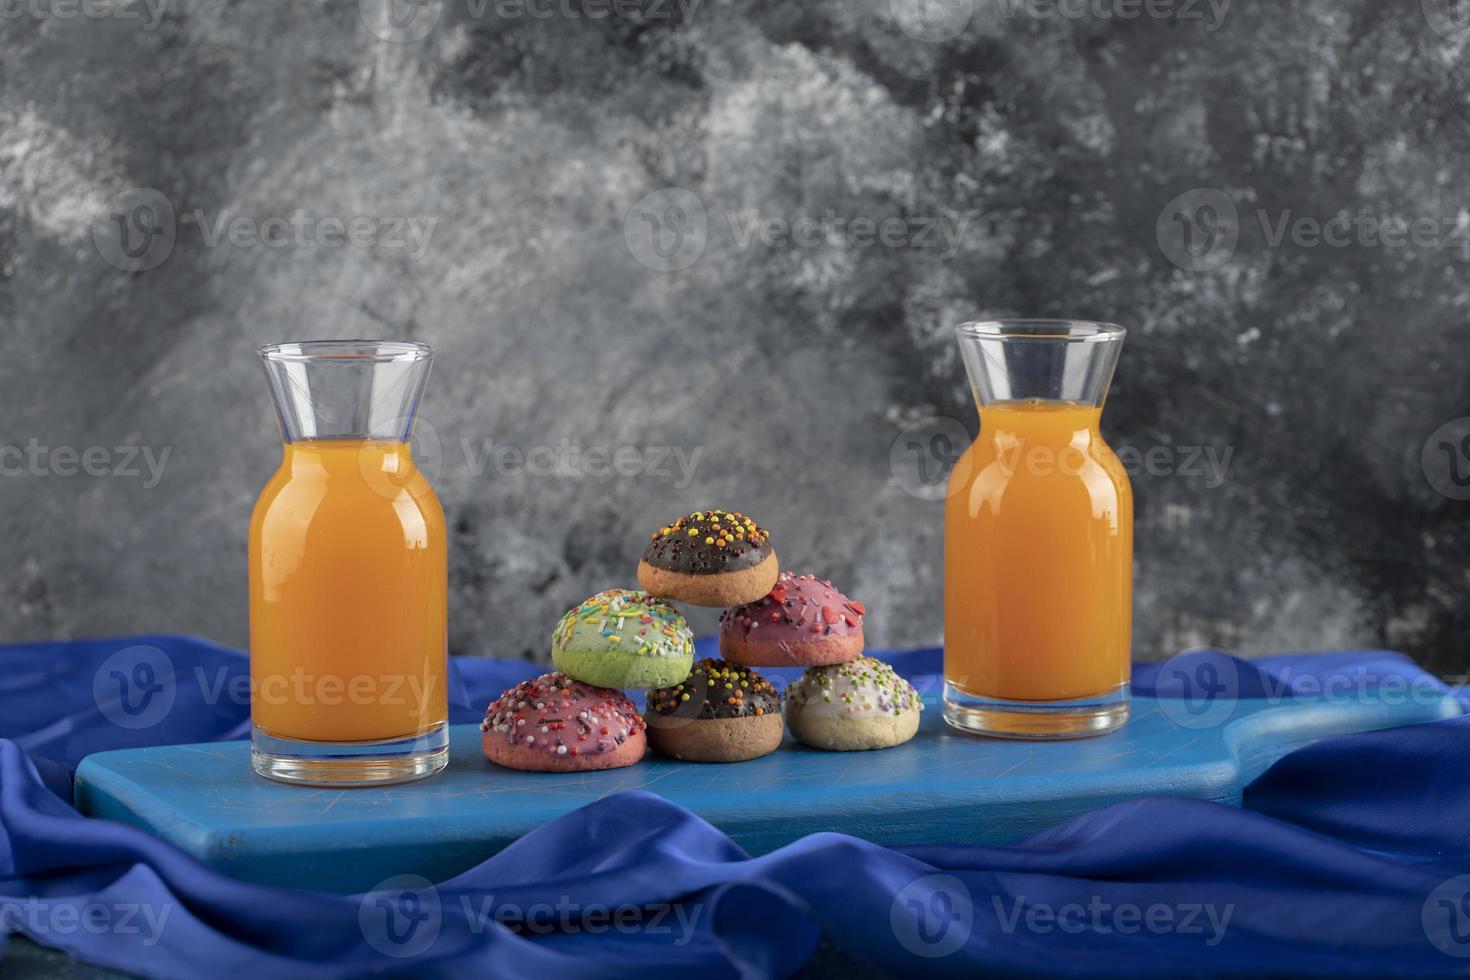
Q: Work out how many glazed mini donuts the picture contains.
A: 6